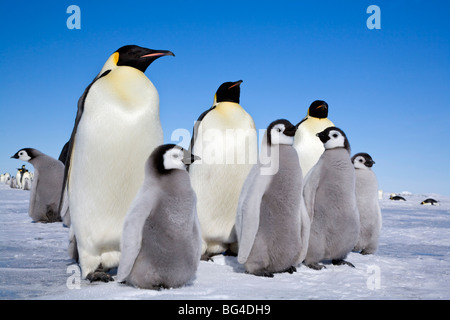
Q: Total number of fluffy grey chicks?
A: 5